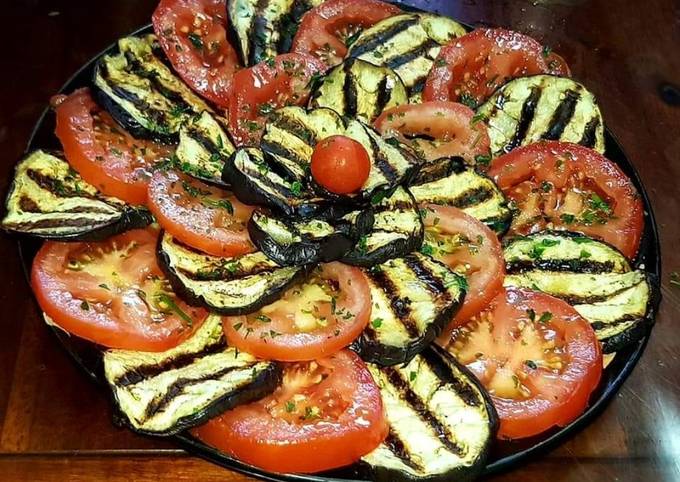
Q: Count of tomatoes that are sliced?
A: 13